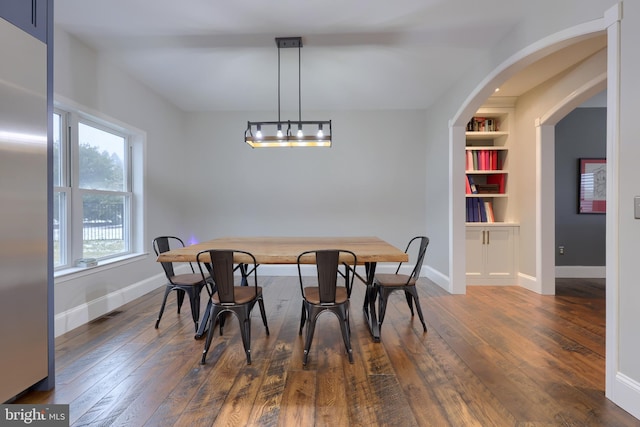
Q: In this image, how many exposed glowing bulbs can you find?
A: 4